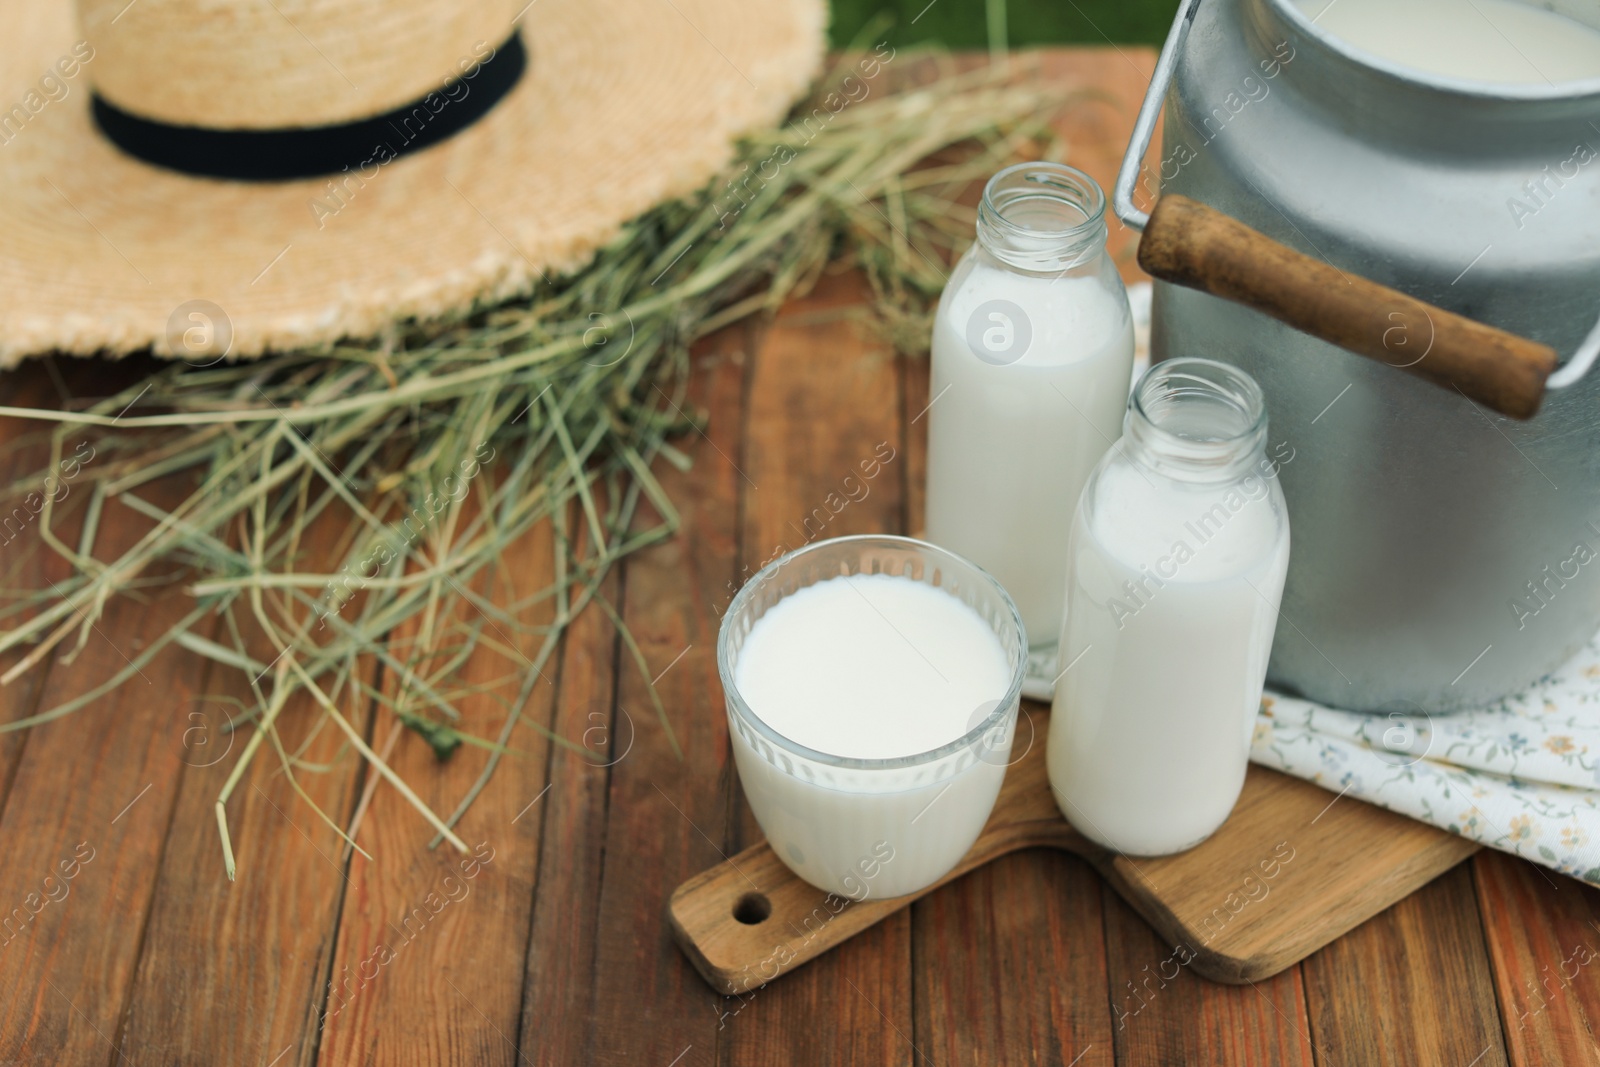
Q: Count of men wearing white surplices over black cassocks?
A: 0